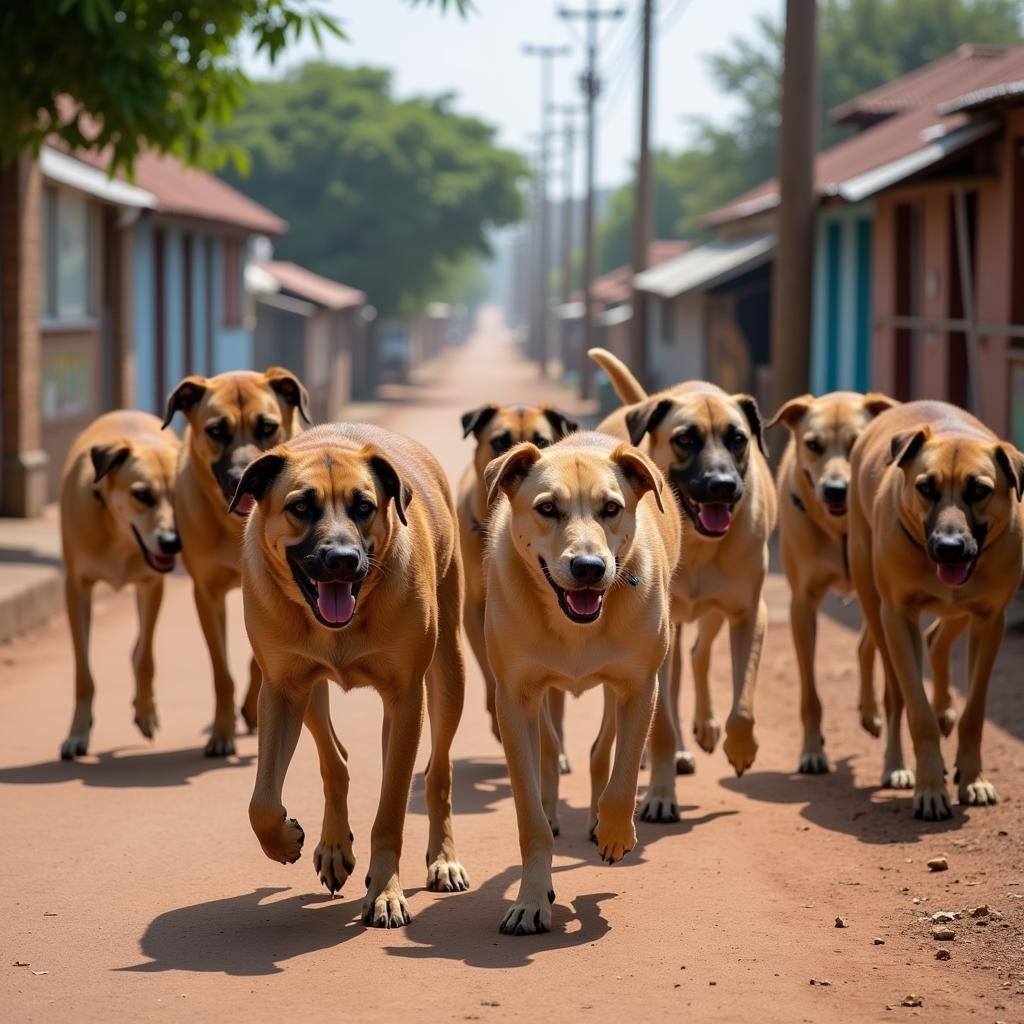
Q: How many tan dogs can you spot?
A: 8